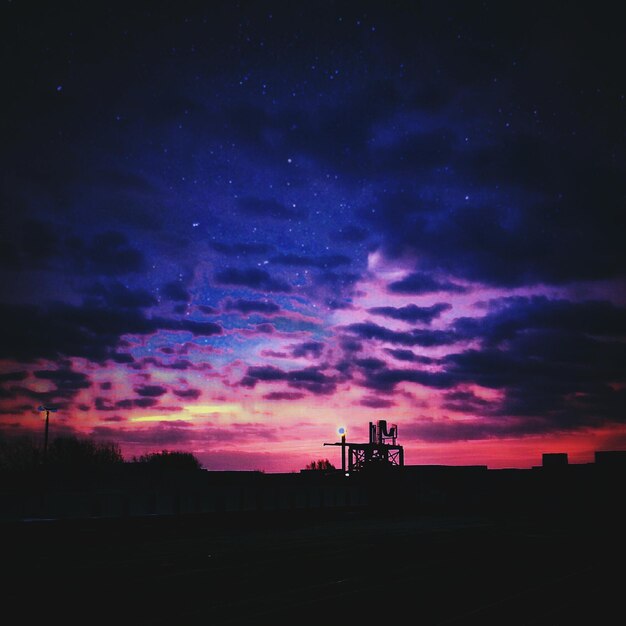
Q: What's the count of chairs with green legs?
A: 0